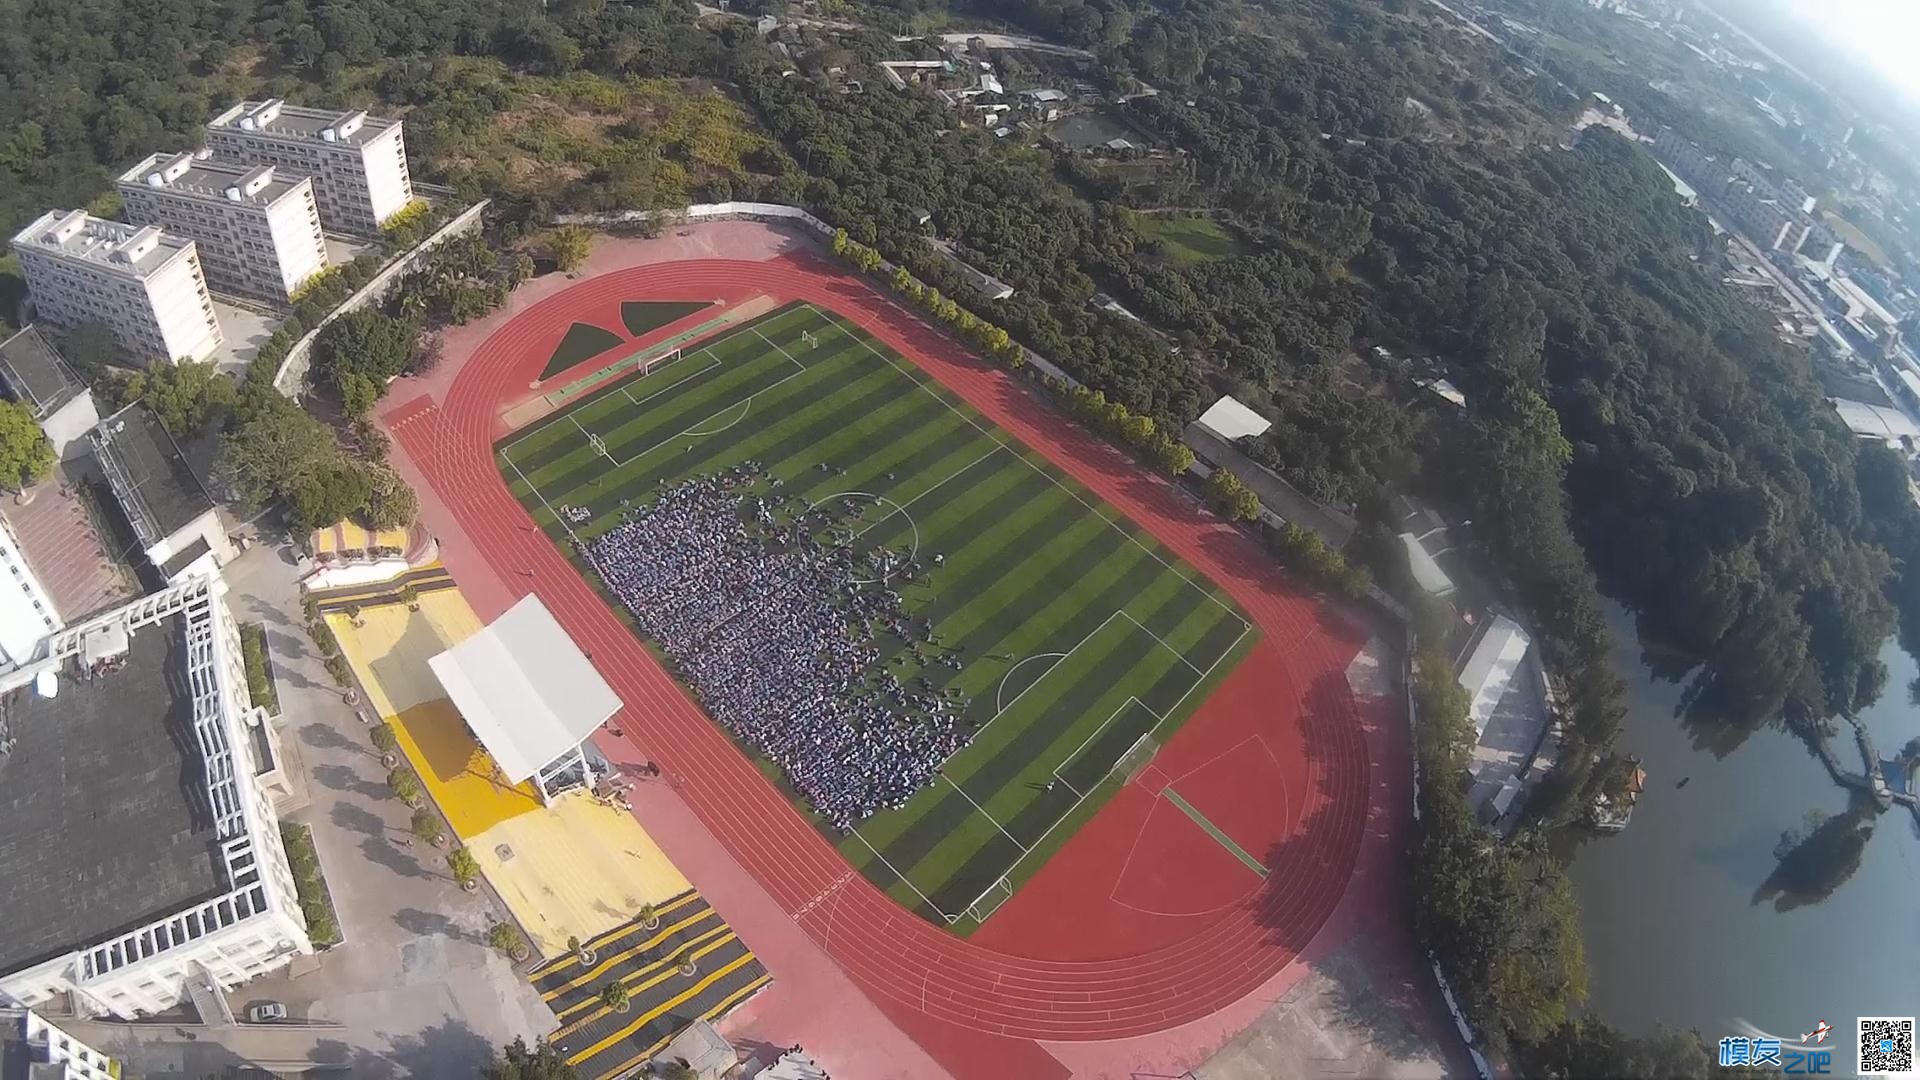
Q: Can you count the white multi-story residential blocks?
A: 3